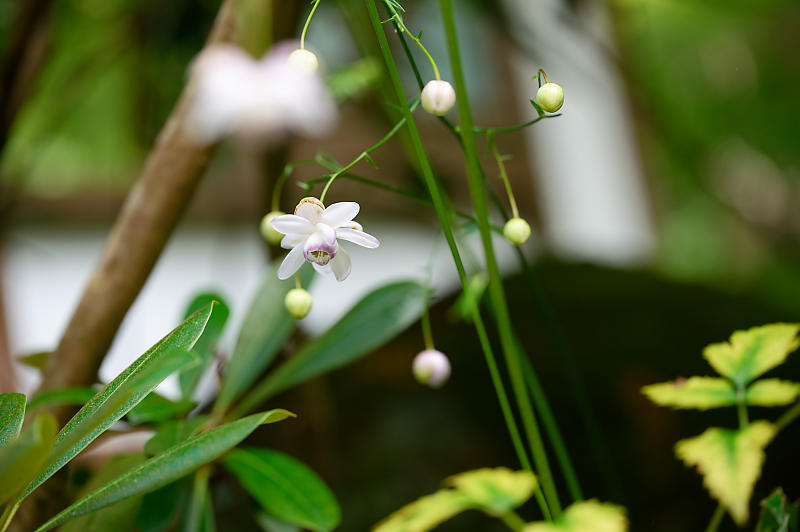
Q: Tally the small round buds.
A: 7